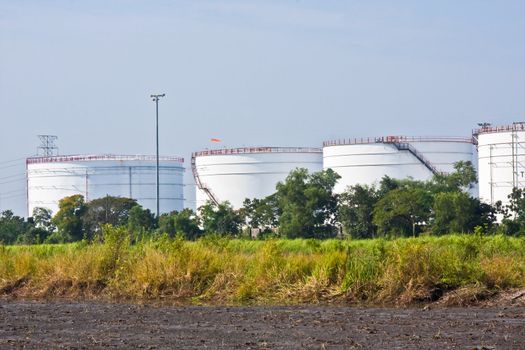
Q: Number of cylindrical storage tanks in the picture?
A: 4